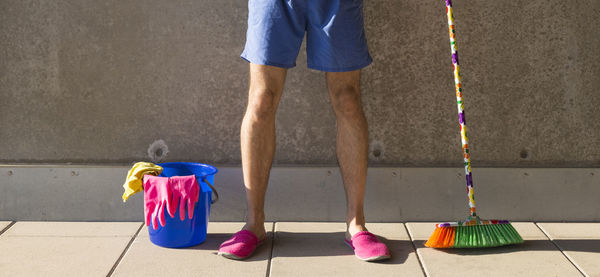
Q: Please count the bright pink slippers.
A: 2